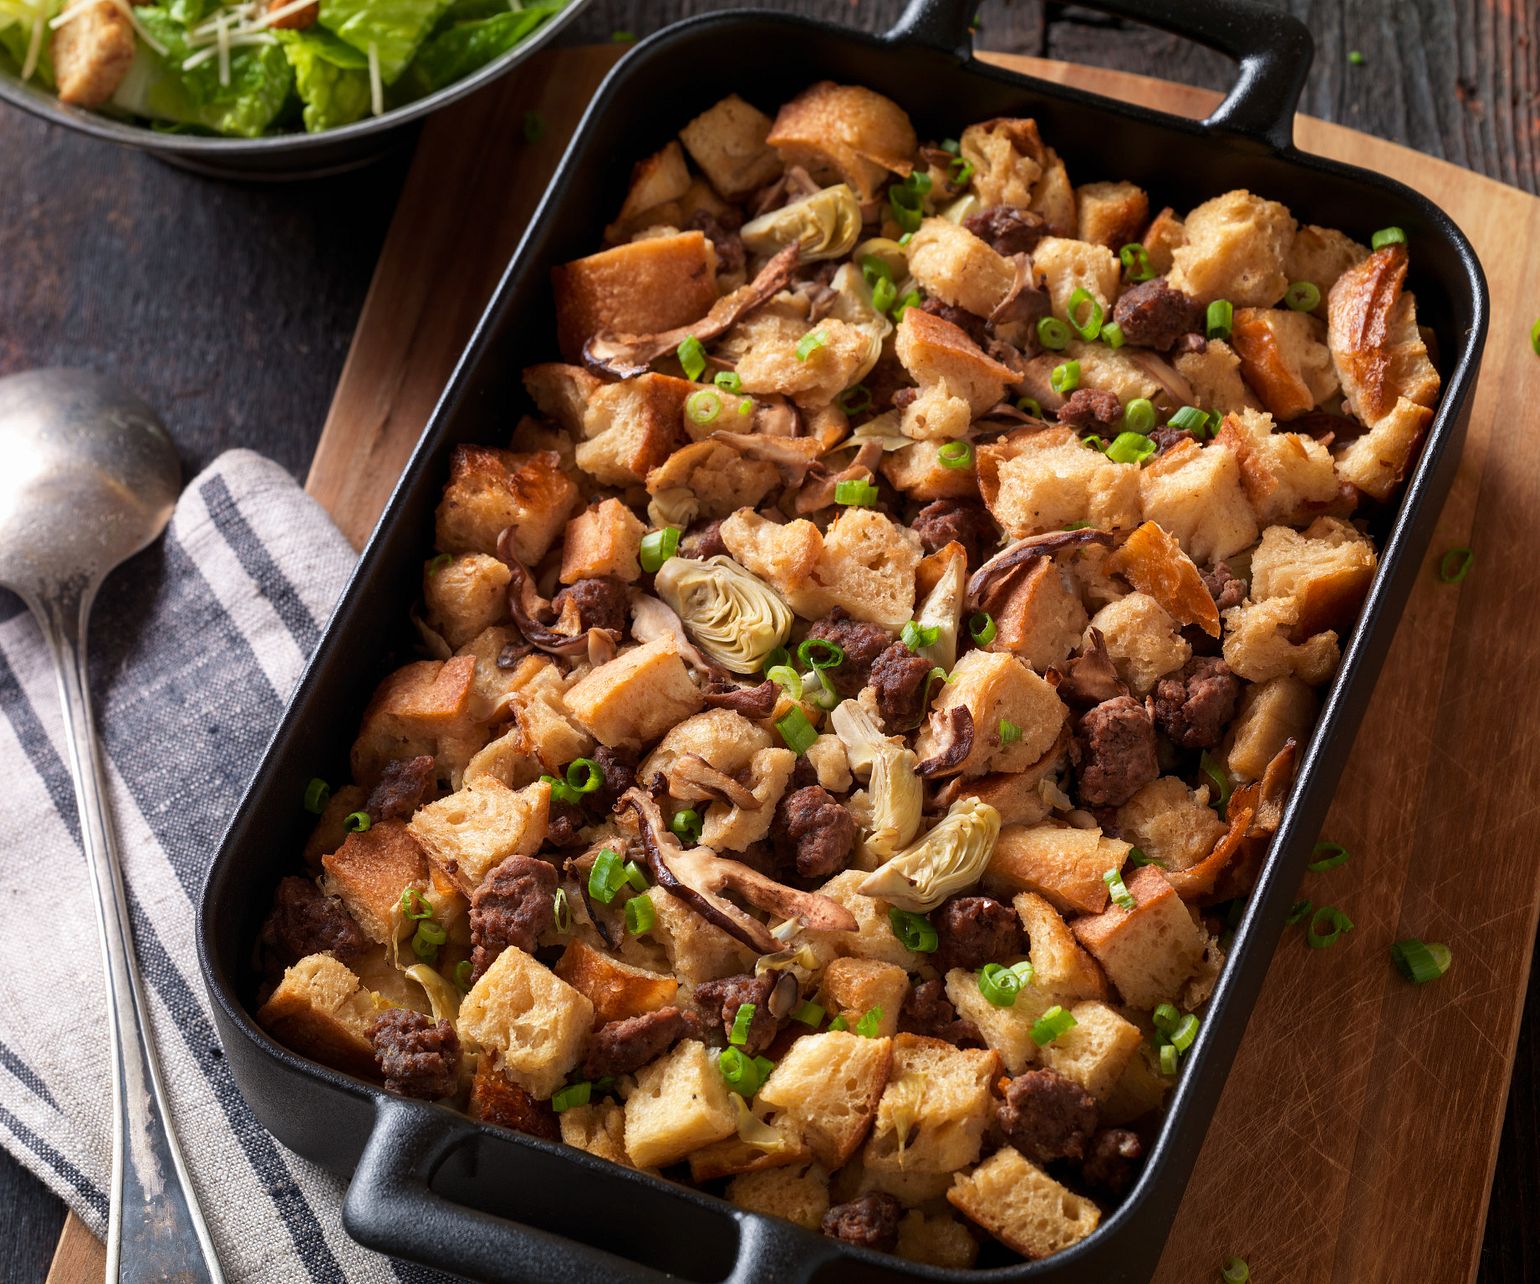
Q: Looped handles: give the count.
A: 2